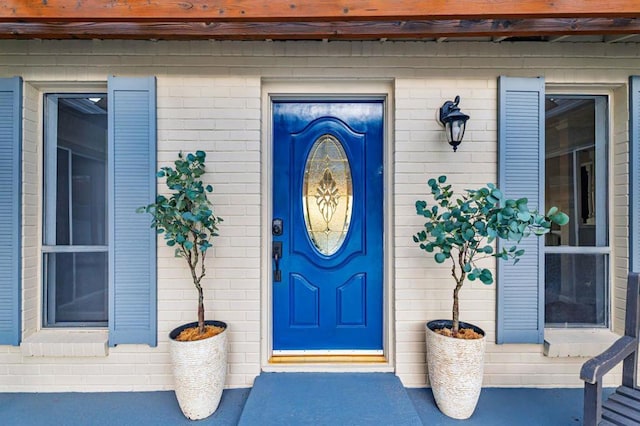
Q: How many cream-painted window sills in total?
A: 2